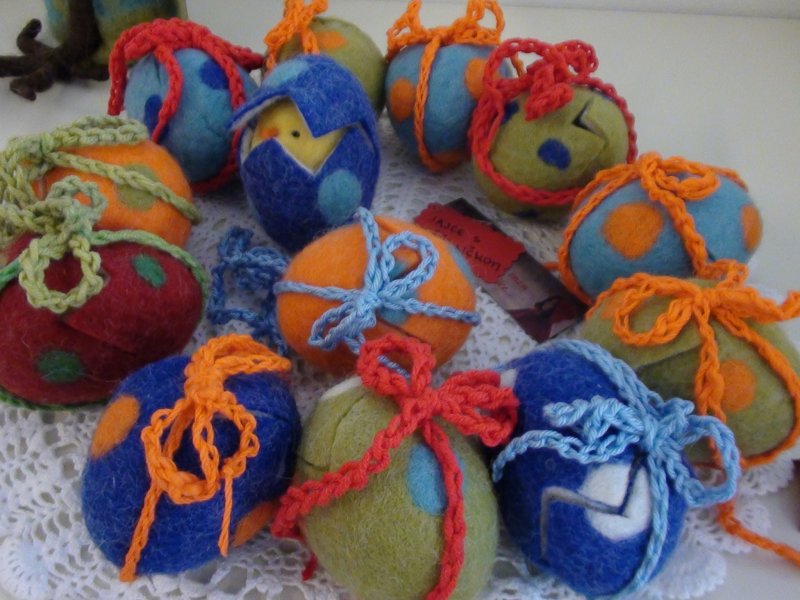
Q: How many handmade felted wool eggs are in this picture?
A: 13